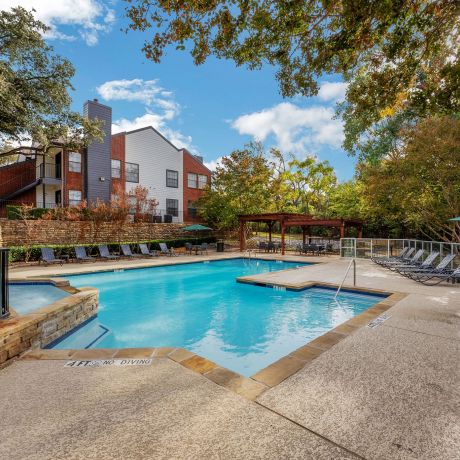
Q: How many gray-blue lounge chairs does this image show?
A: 12